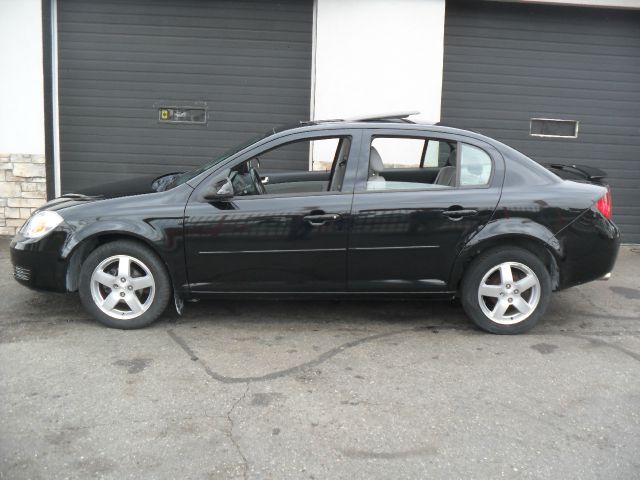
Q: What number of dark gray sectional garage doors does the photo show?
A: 2